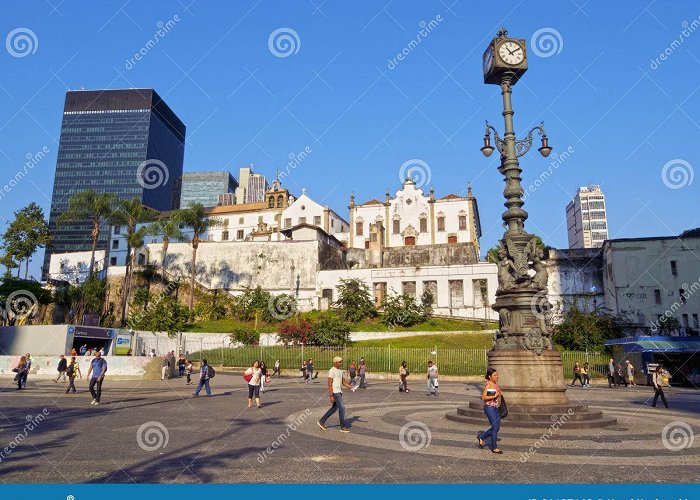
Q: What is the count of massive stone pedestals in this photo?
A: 1